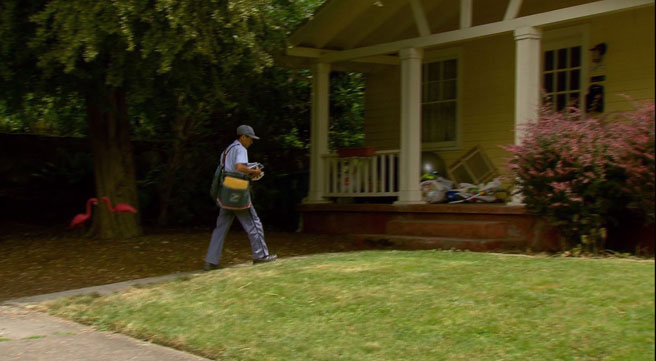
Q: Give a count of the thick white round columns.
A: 3